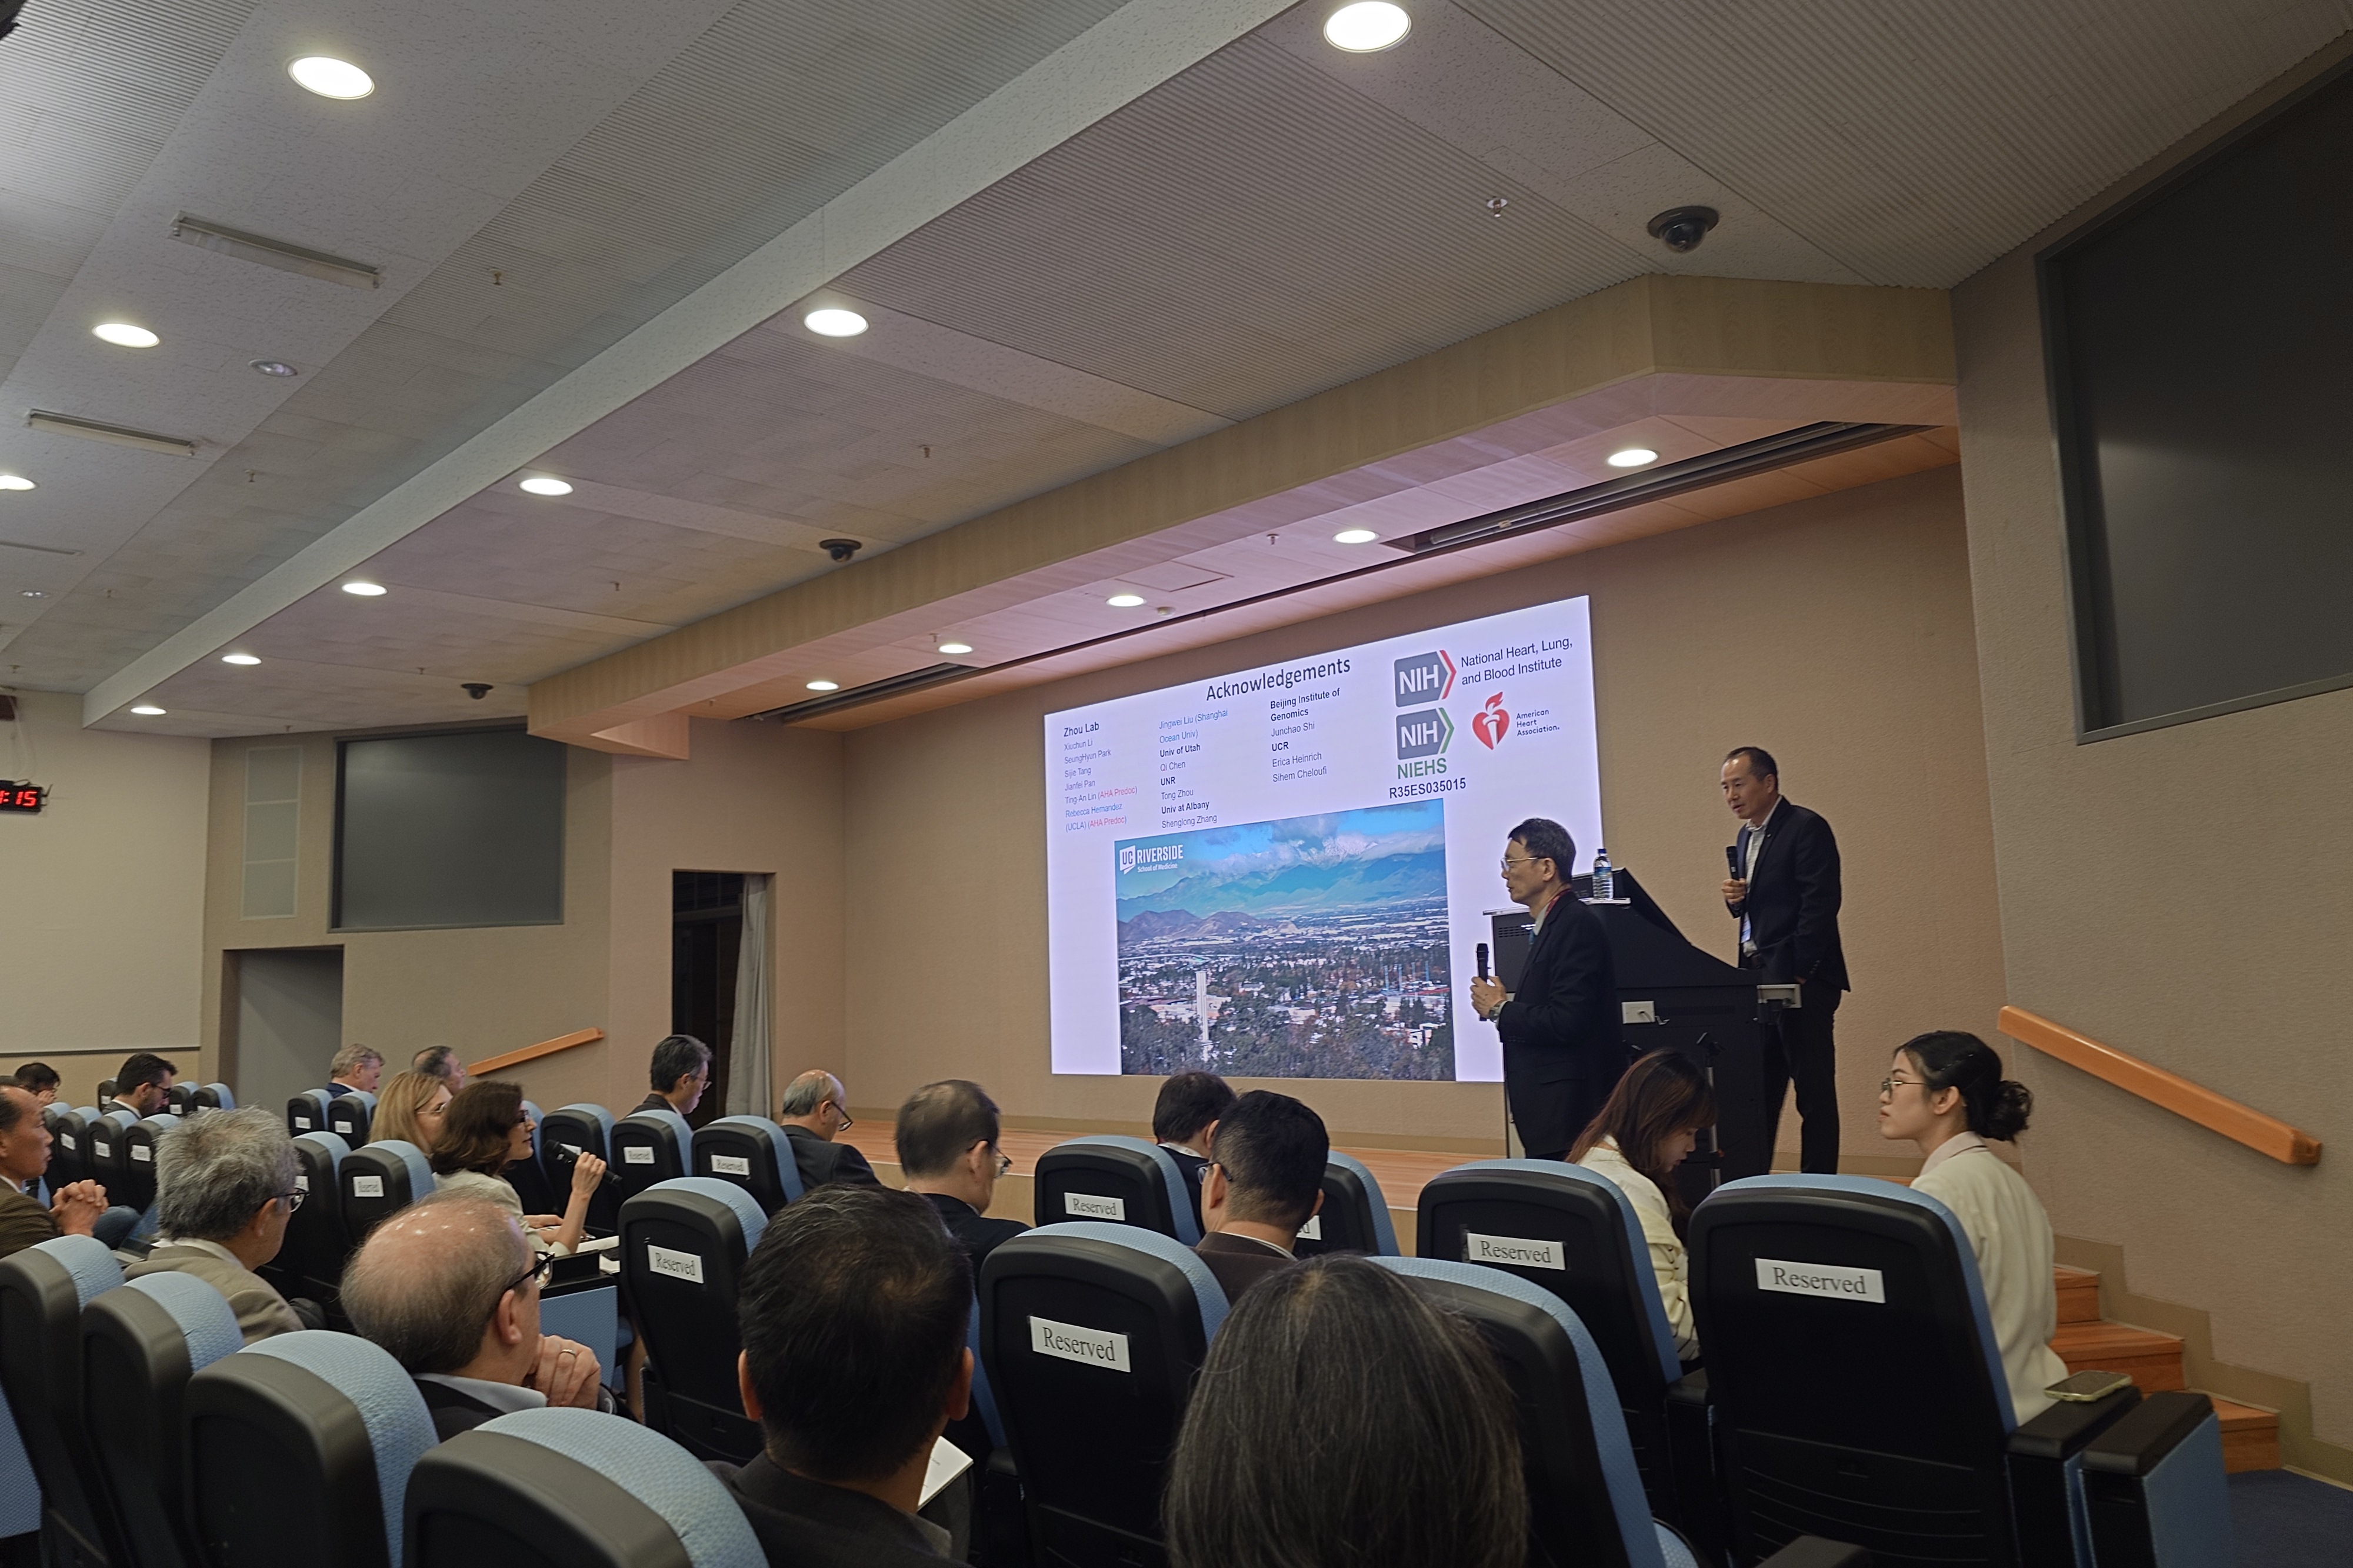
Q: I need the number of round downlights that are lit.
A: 14